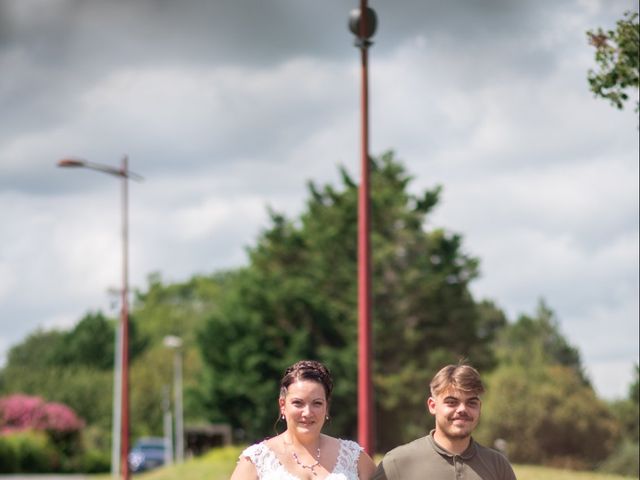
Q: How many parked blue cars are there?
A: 1